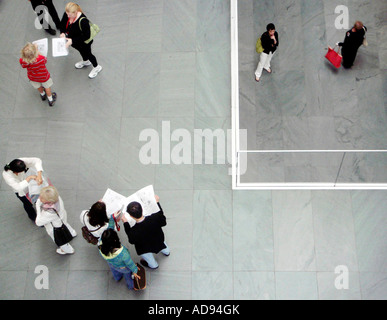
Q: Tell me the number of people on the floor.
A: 10